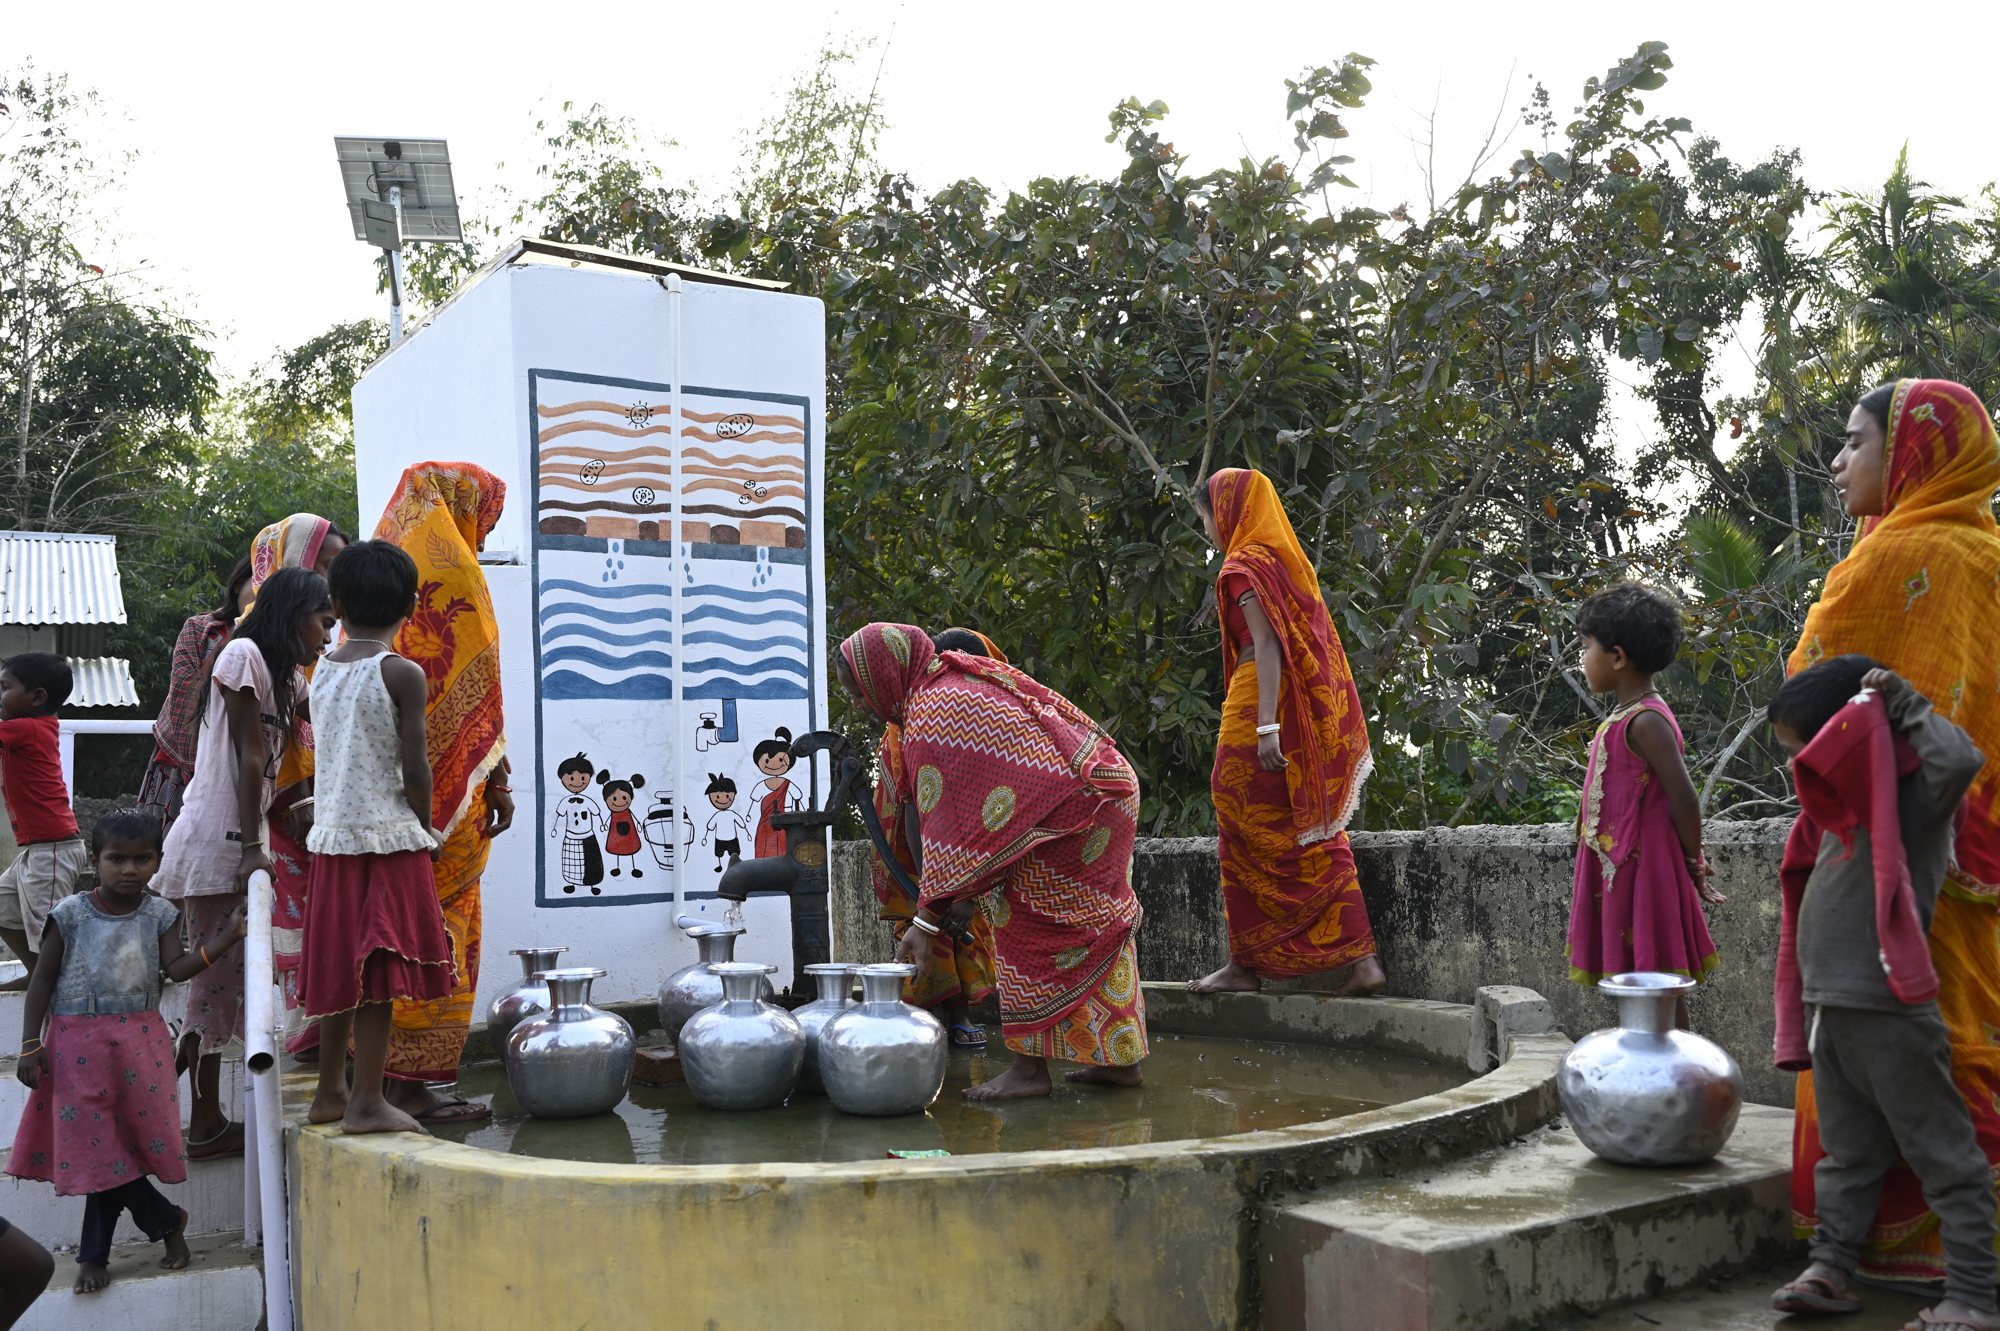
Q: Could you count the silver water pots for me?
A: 7